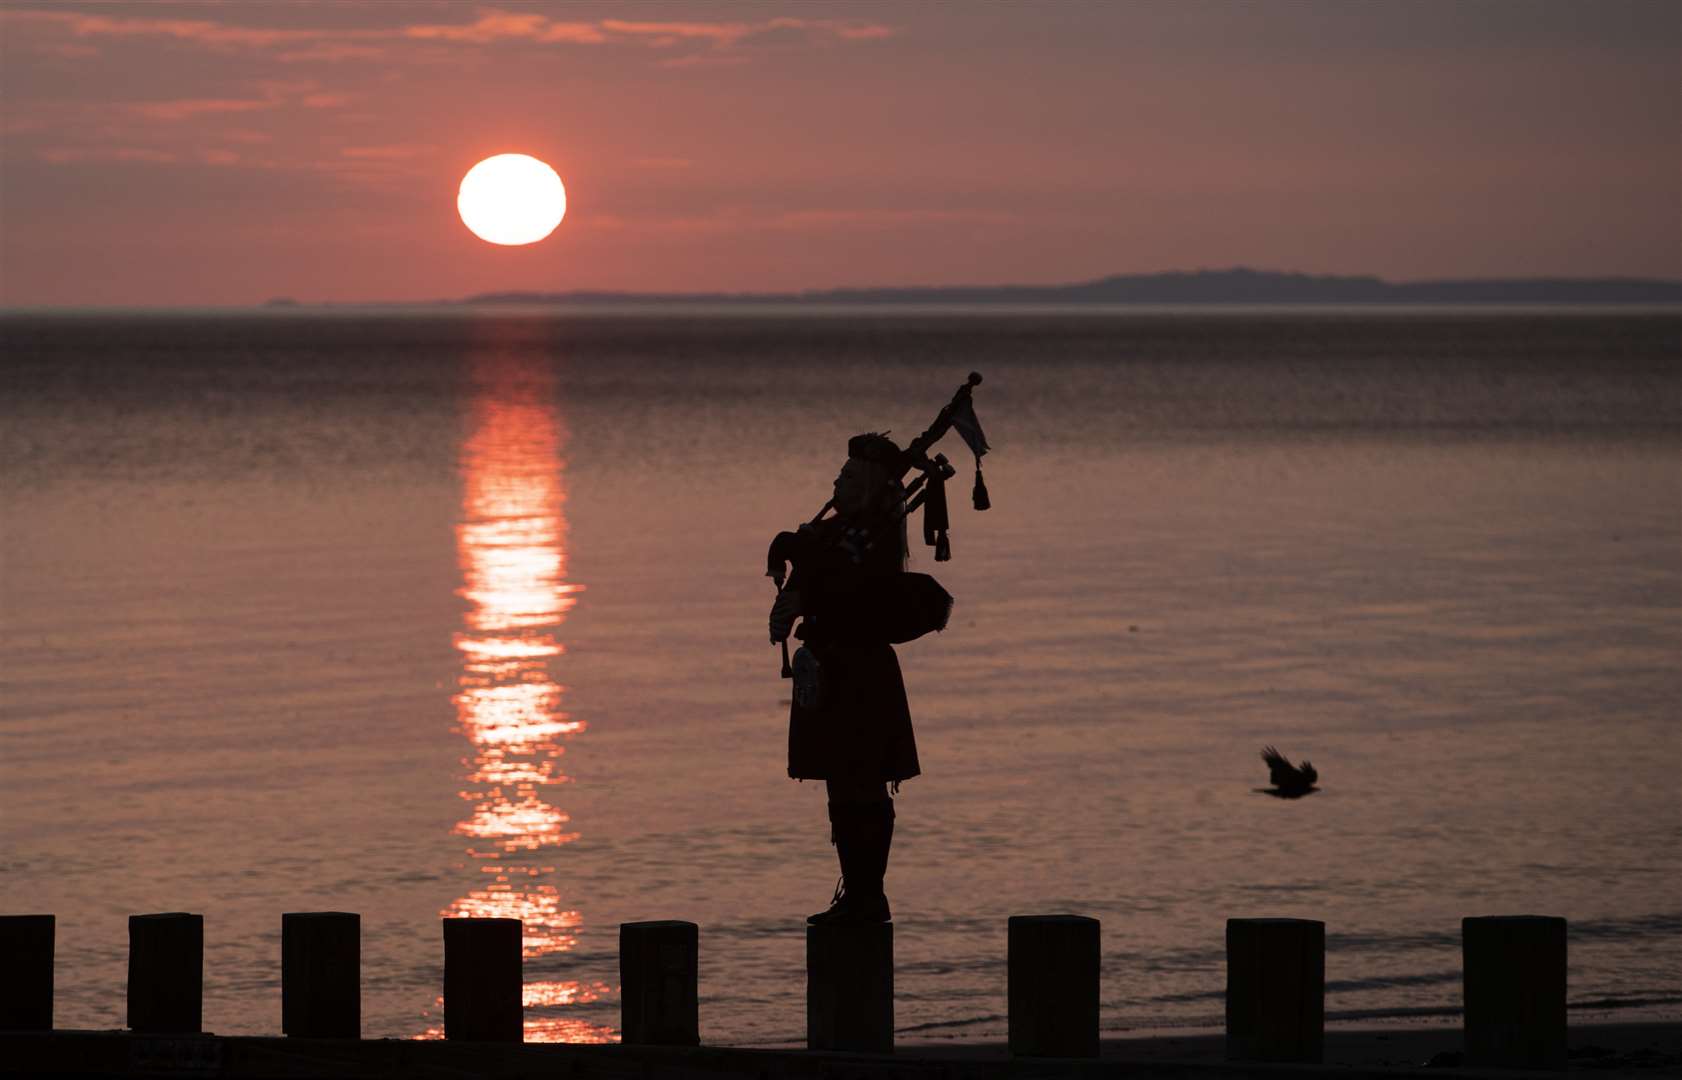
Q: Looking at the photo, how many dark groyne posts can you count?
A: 9